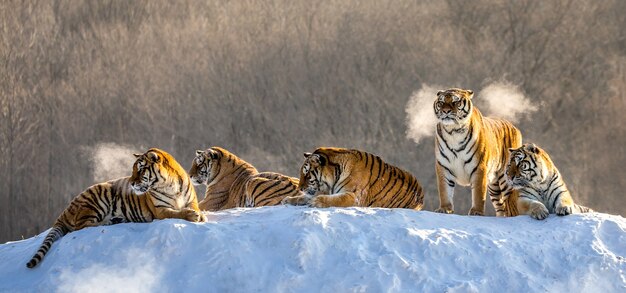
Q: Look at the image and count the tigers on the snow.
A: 5